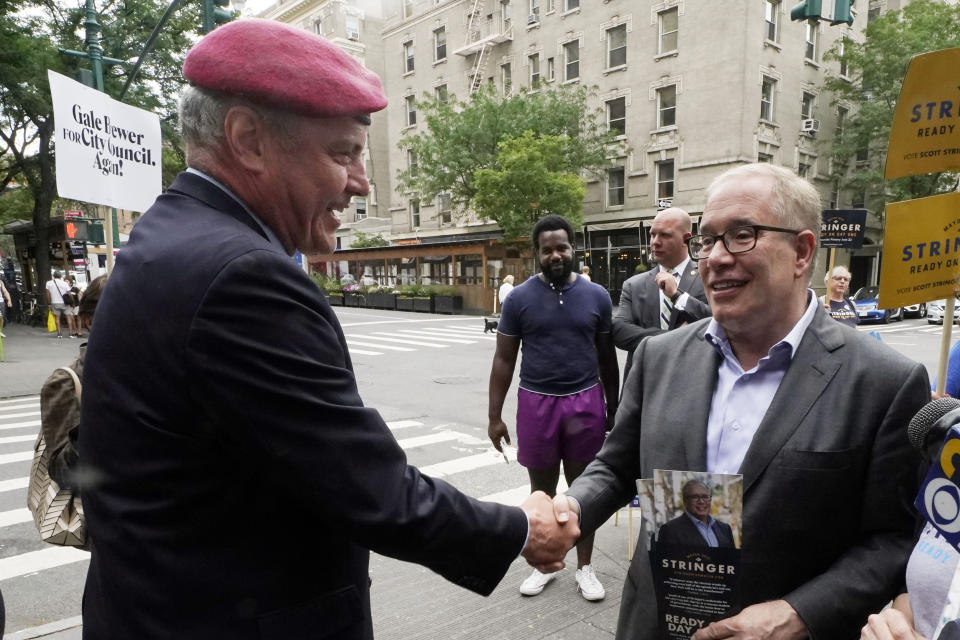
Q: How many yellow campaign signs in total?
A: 2